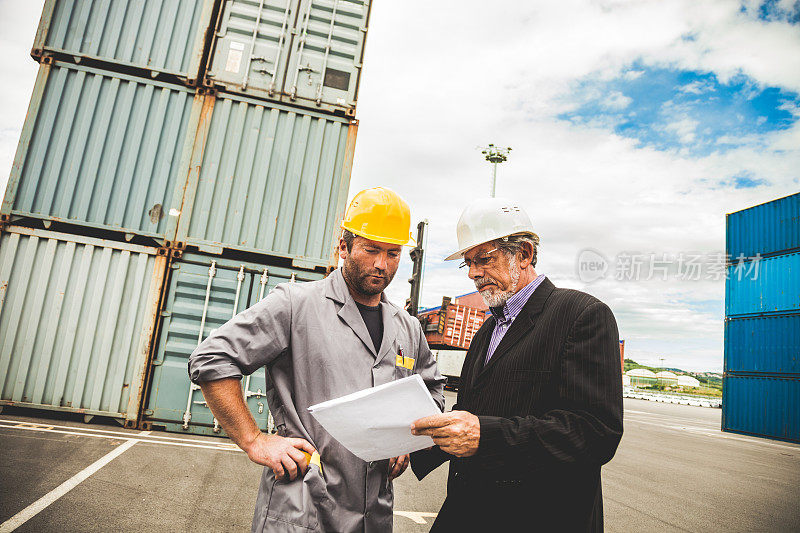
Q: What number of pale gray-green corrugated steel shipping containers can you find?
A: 6